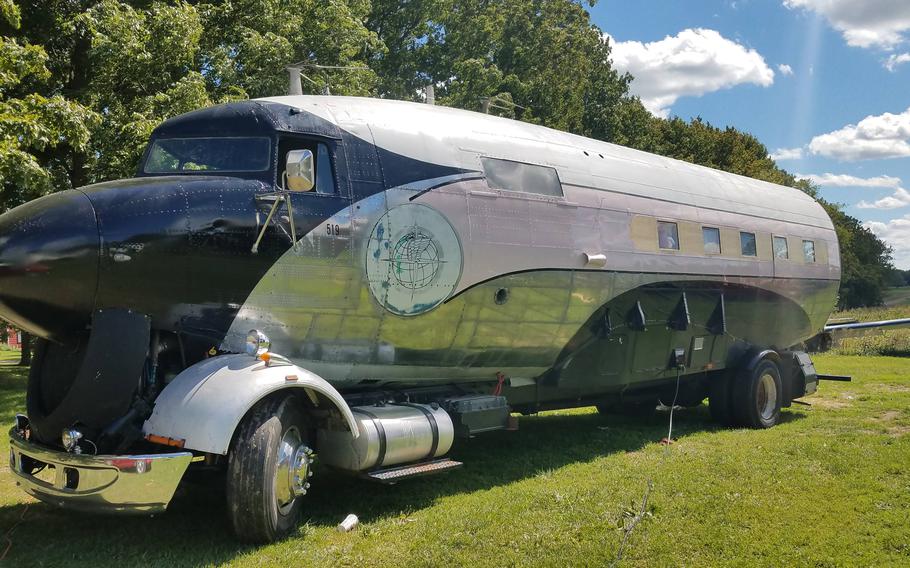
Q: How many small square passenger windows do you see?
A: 5